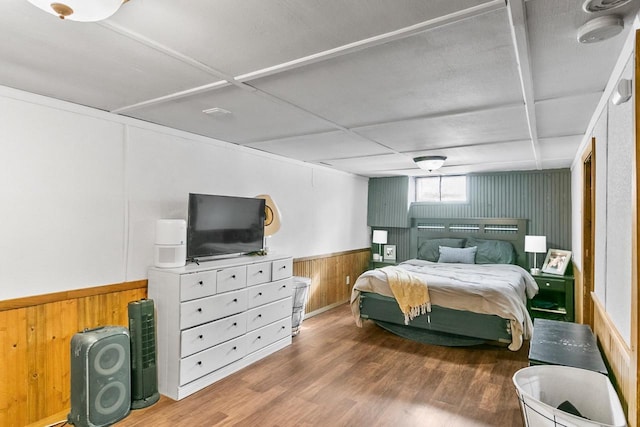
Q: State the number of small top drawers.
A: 4